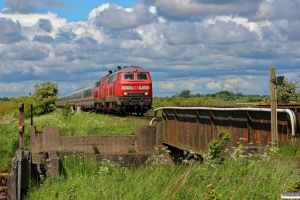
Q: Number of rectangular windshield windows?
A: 2